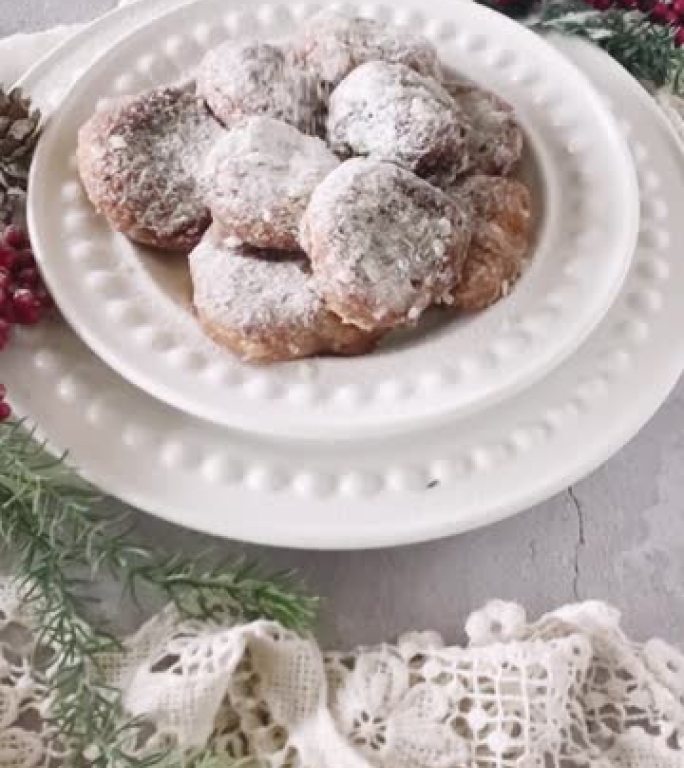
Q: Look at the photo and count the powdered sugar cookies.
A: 9